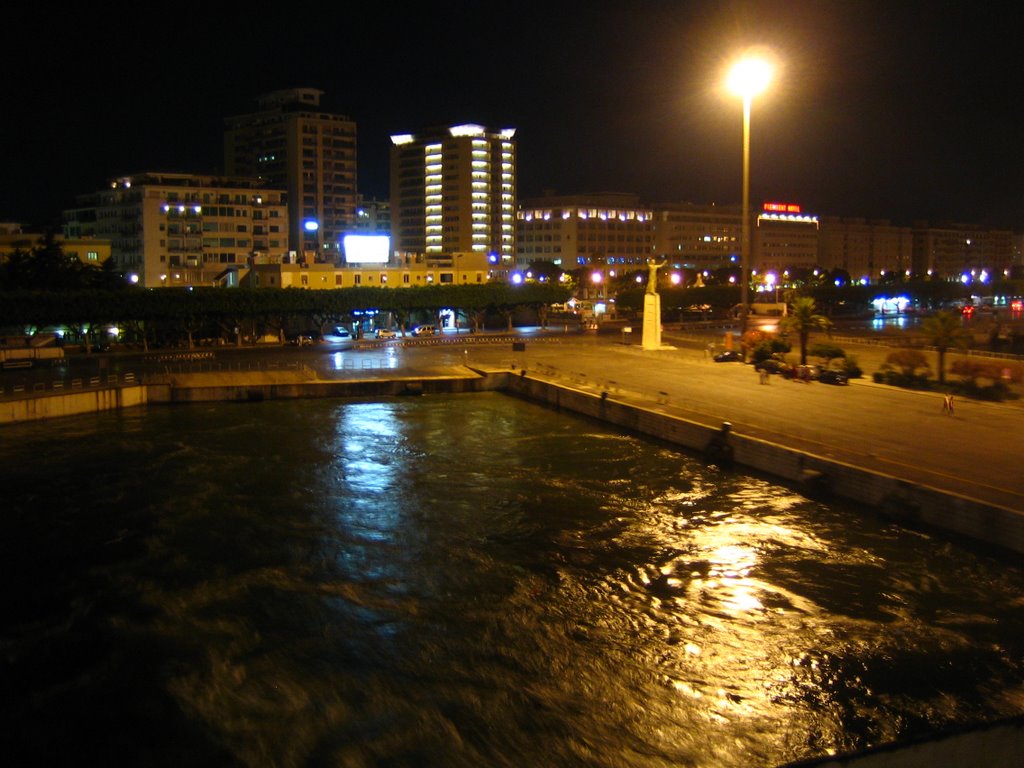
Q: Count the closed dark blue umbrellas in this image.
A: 0